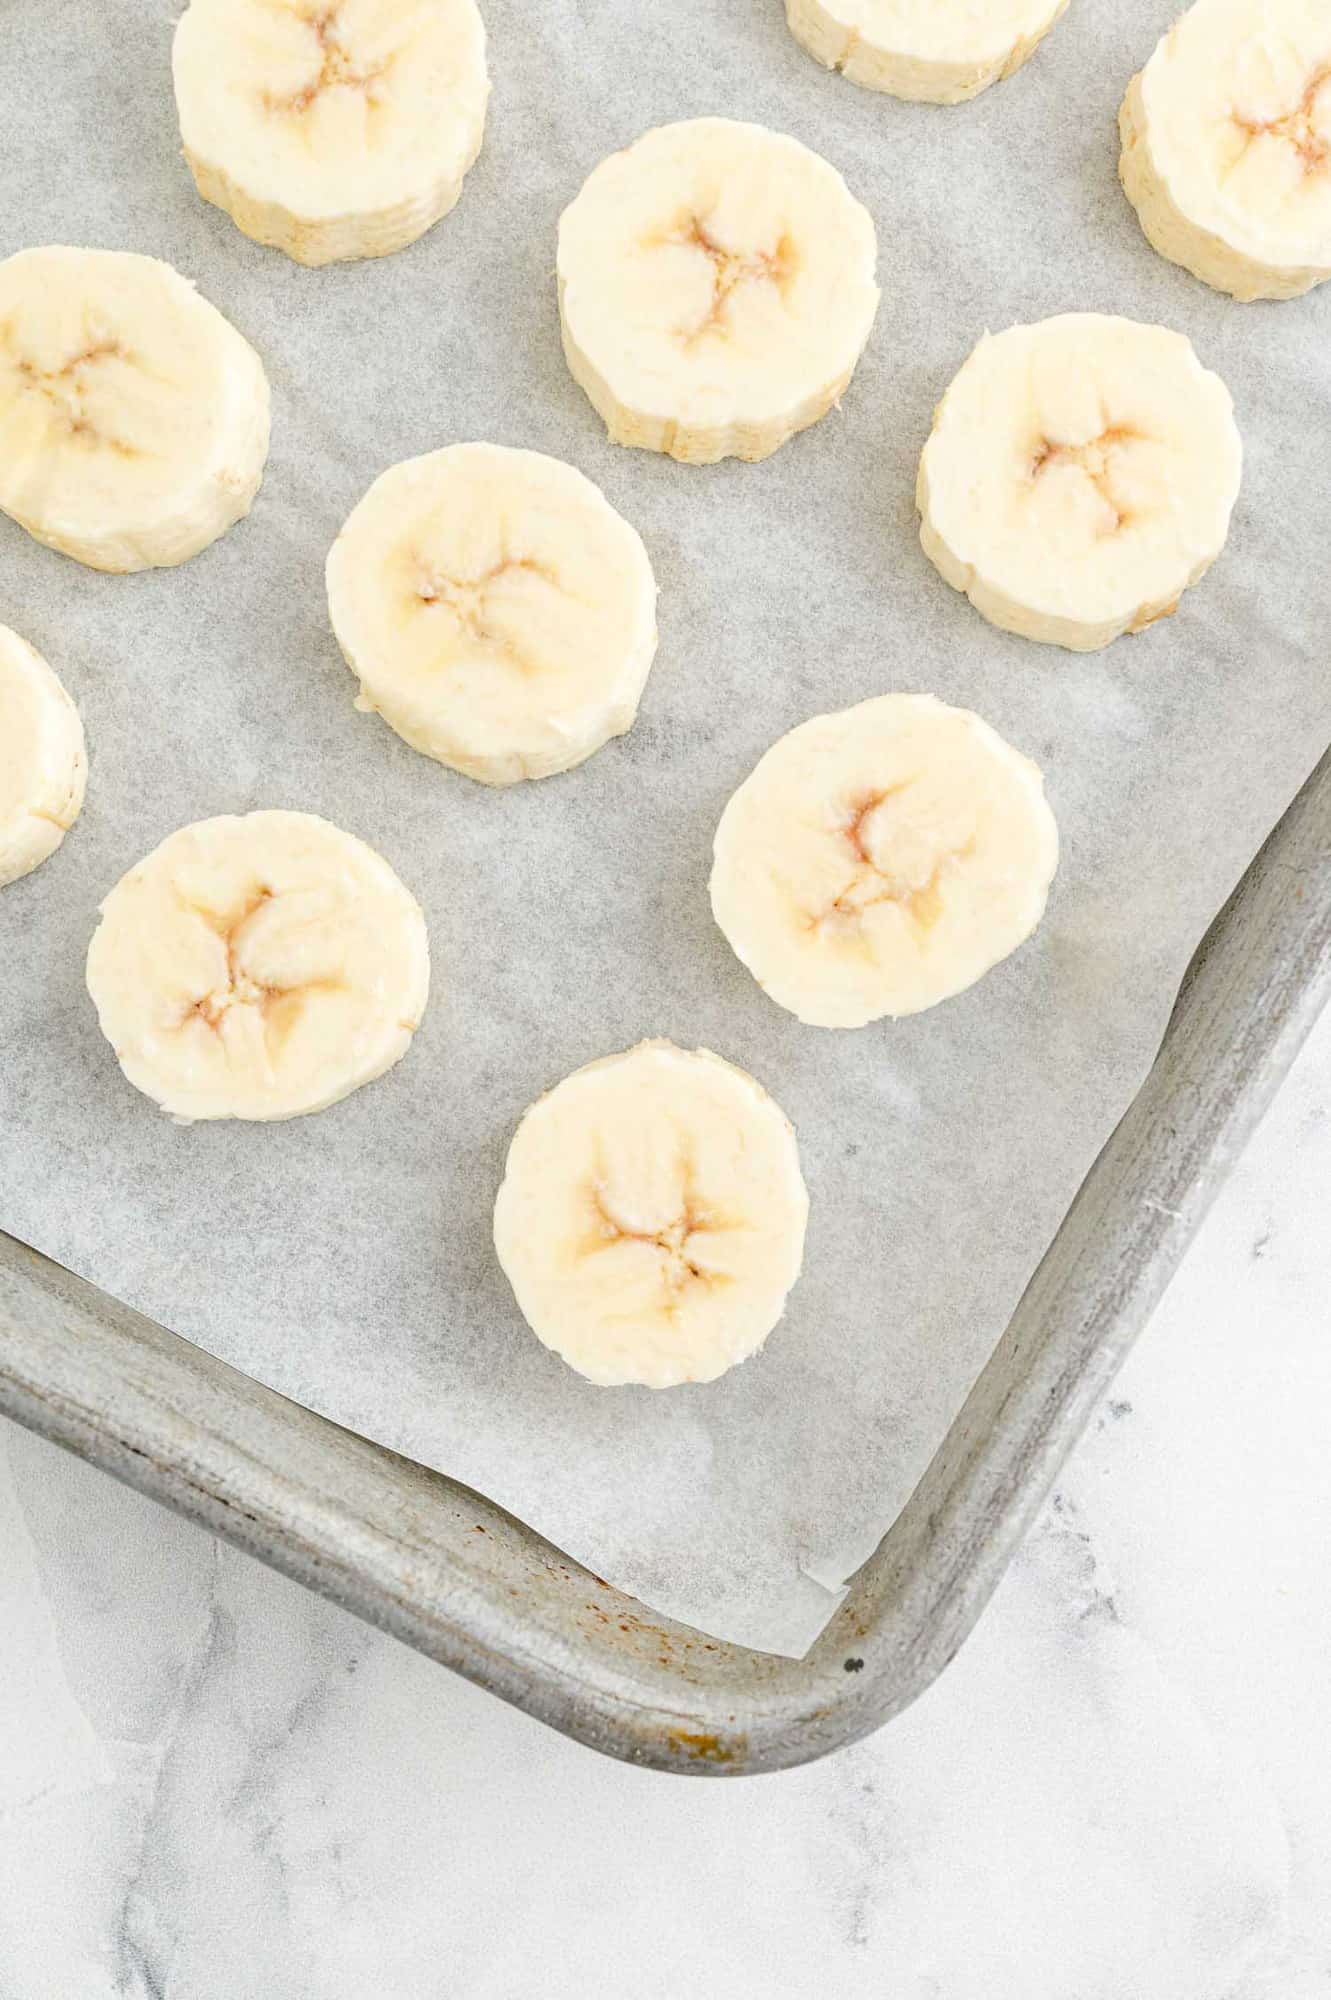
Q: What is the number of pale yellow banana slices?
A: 11